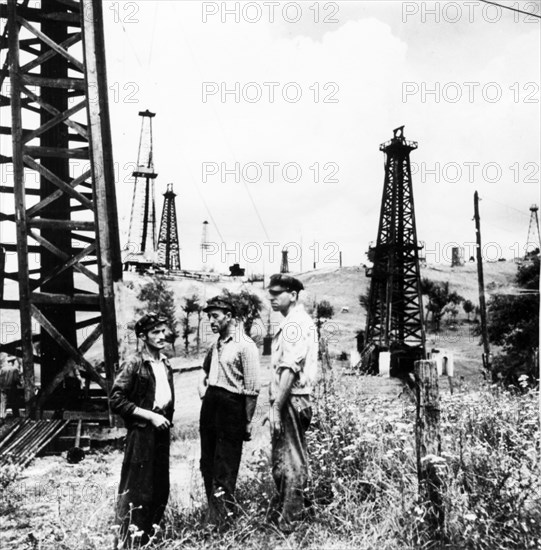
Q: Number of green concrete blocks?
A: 0